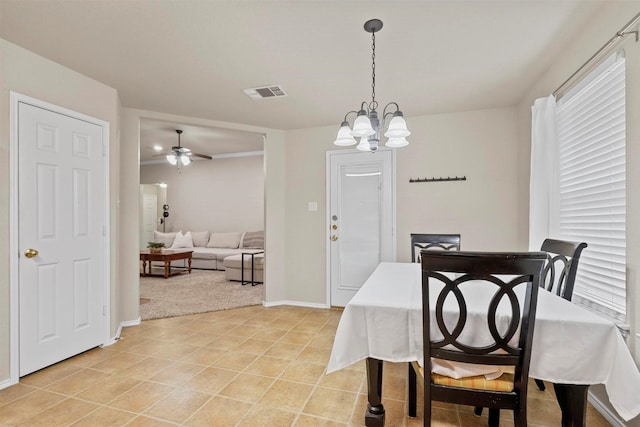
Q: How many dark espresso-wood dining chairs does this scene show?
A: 3